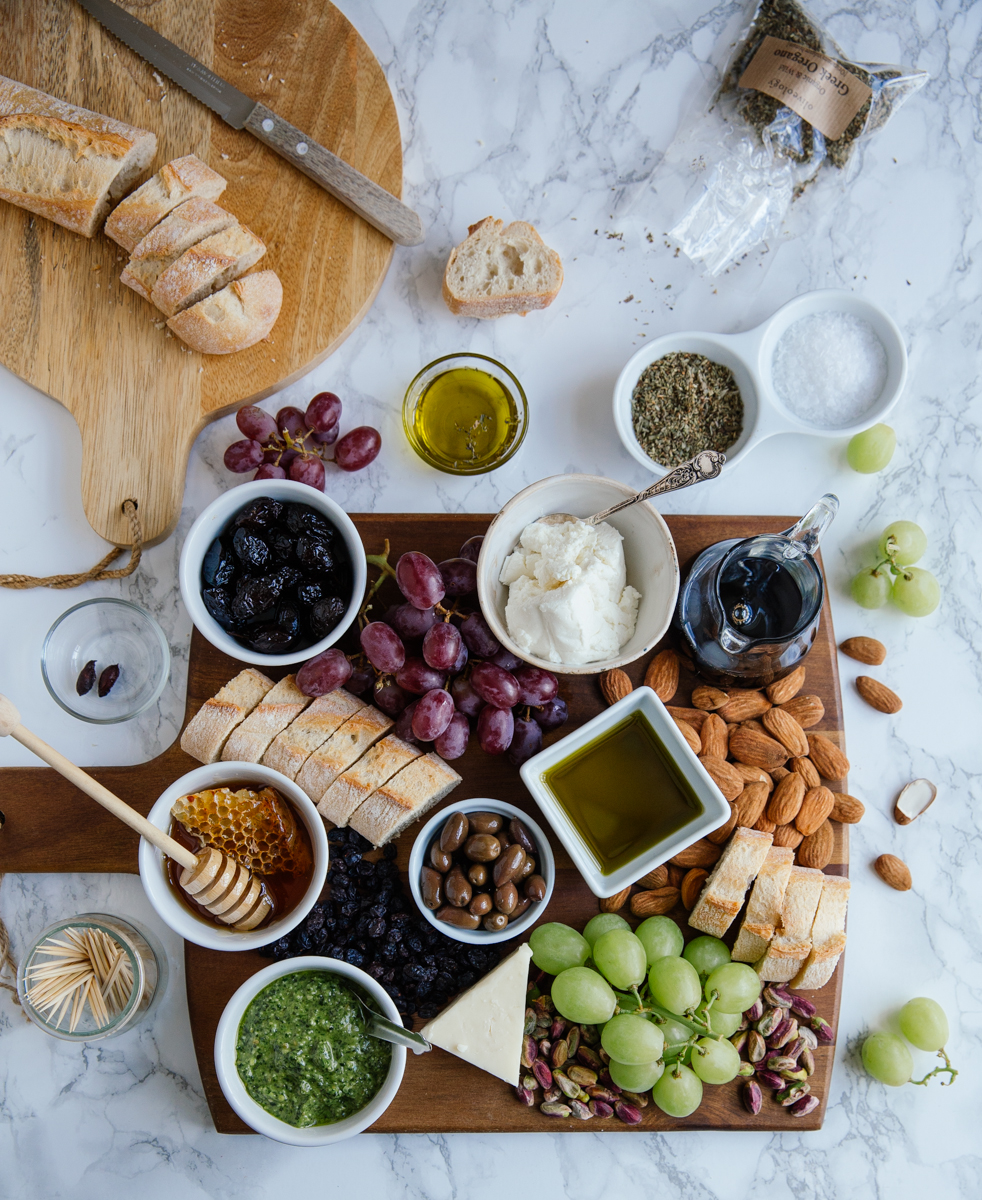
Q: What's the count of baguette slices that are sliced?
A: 15